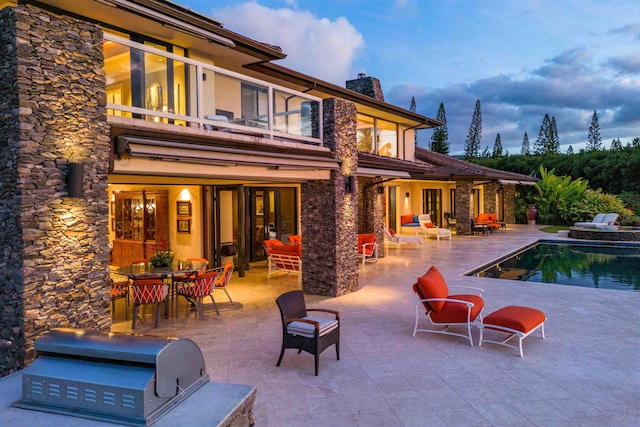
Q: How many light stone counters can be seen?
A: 1